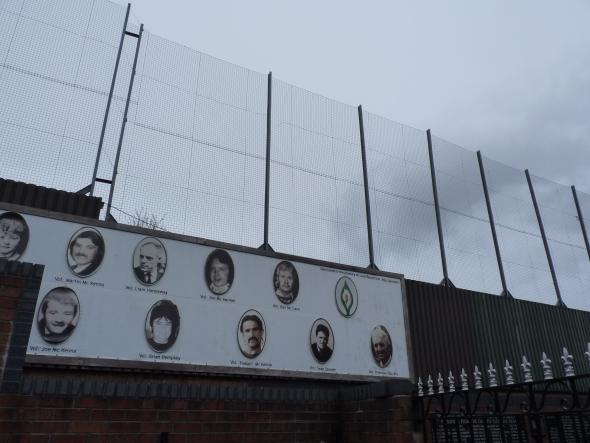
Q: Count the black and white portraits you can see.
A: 10